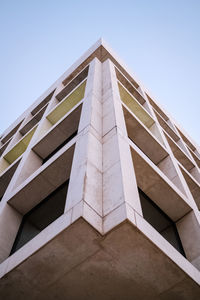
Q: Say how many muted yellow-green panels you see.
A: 3